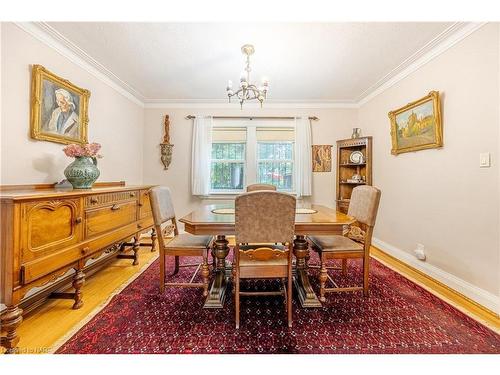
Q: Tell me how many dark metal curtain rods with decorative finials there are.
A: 1